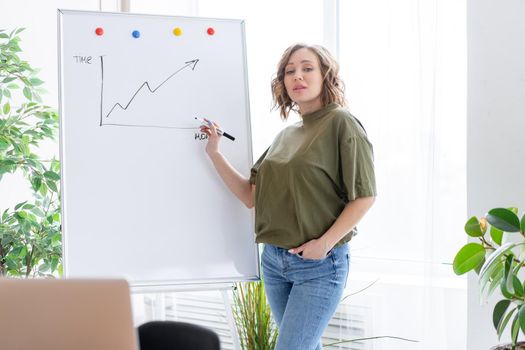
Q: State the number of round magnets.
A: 4